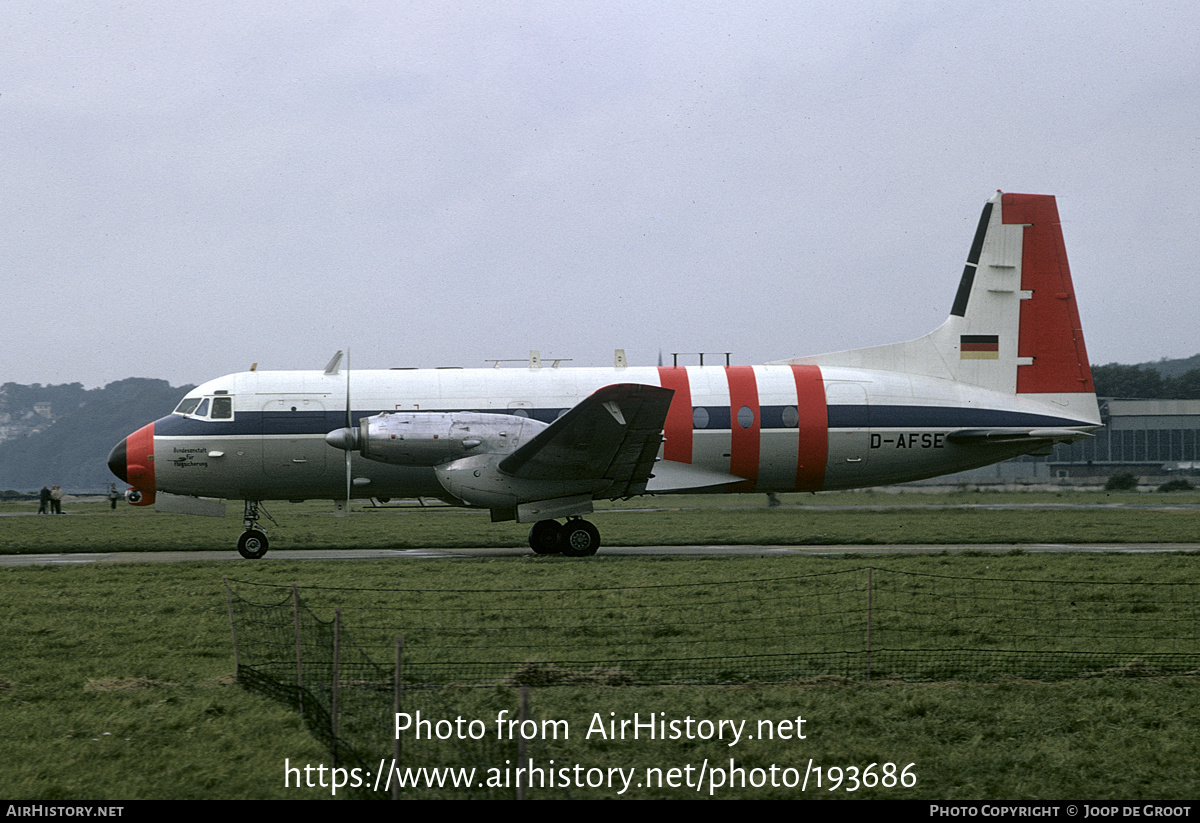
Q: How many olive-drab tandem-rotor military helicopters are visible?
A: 0